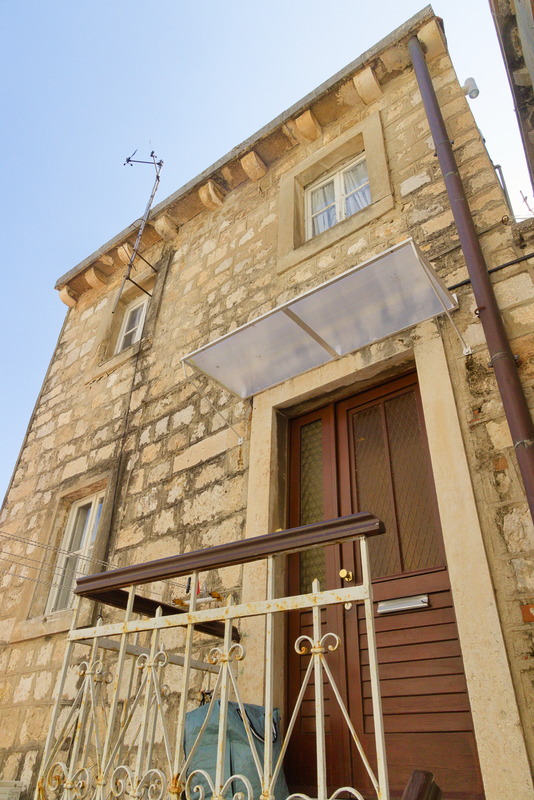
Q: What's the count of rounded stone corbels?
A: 9